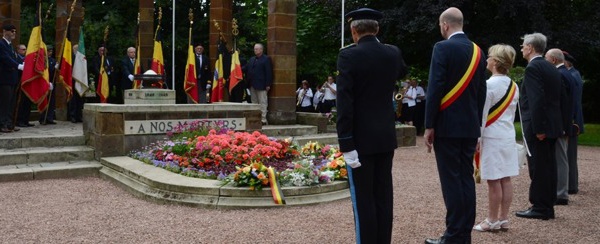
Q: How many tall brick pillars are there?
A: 5